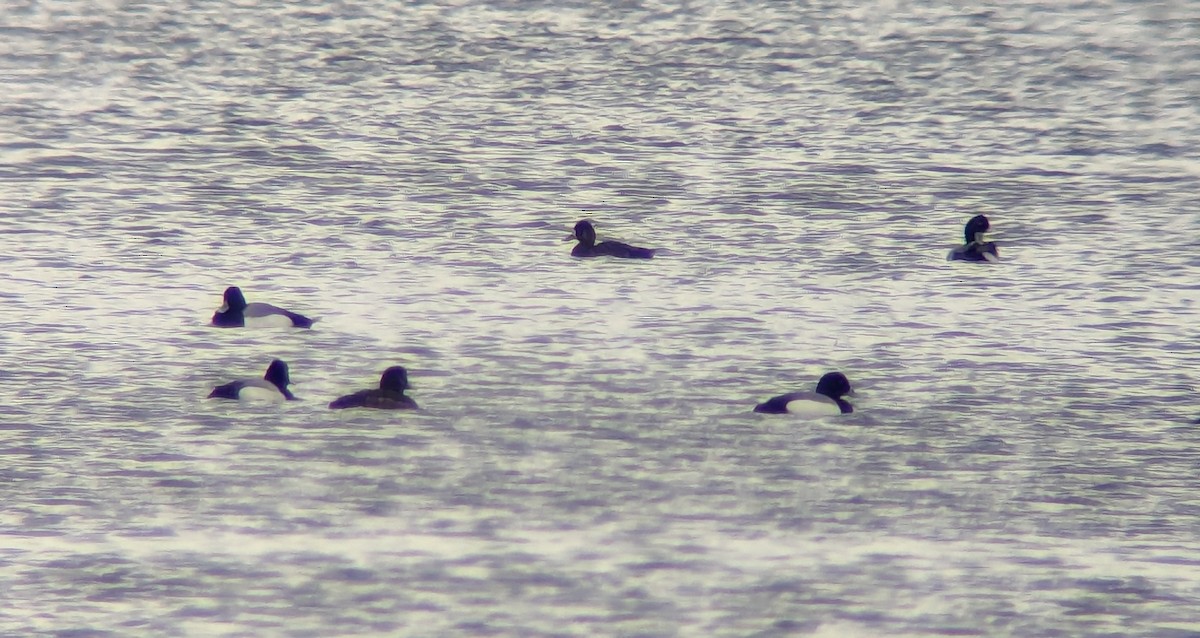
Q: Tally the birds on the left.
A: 3